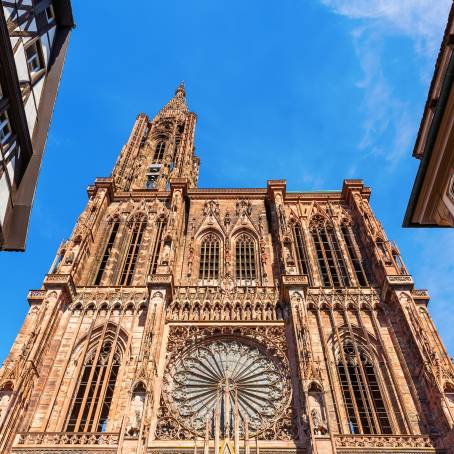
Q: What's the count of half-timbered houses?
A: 1